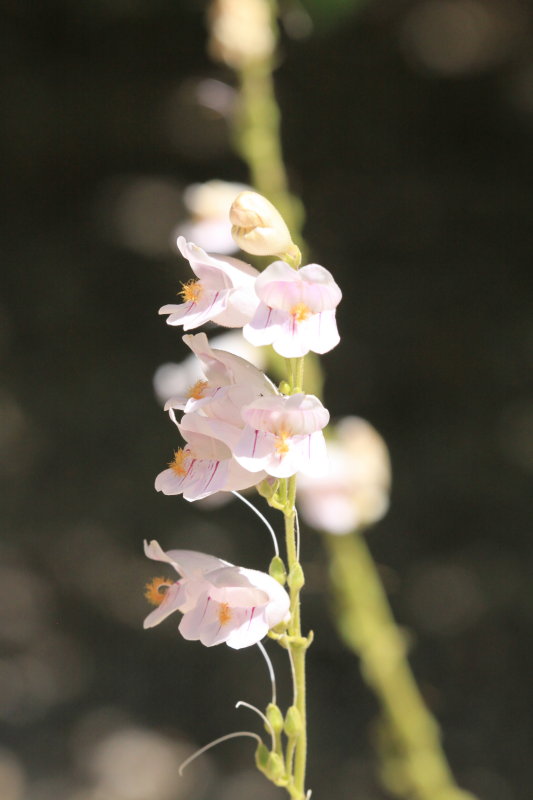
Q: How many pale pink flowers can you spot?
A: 7